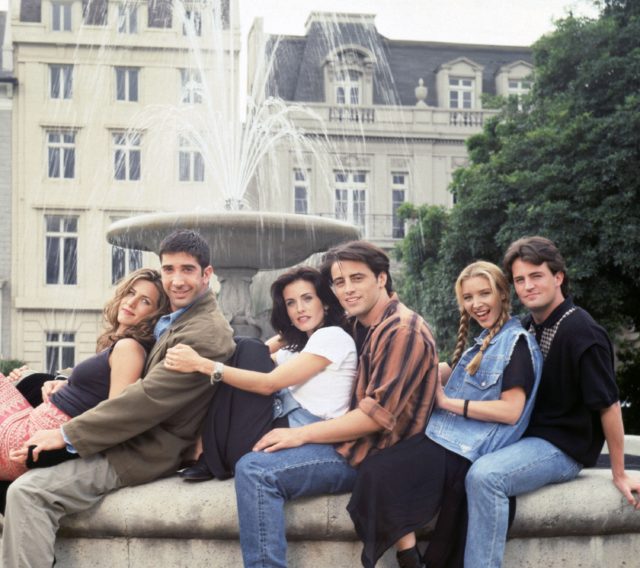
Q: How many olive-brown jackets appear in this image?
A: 1